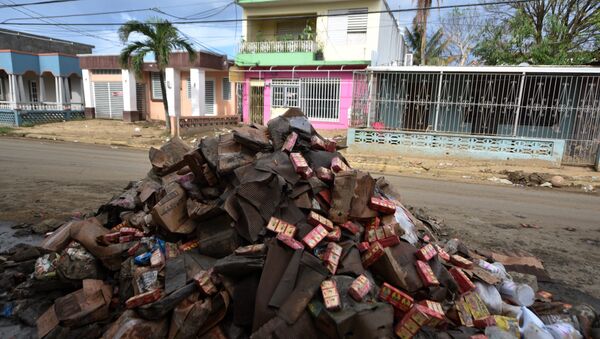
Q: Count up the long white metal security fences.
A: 1